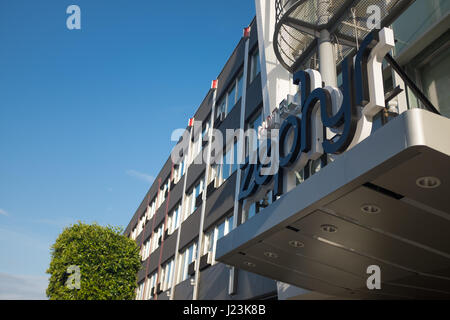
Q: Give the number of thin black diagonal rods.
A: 1